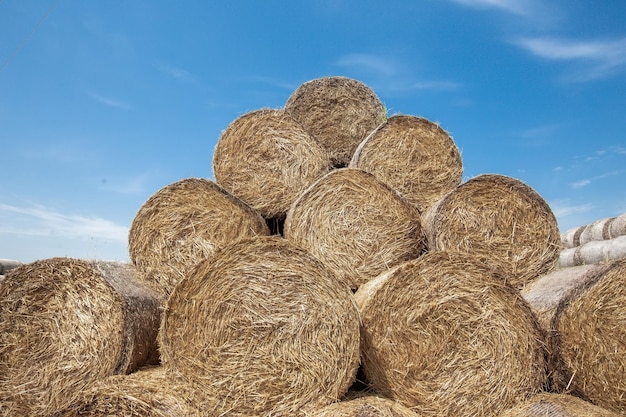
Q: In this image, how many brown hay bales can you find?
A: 13